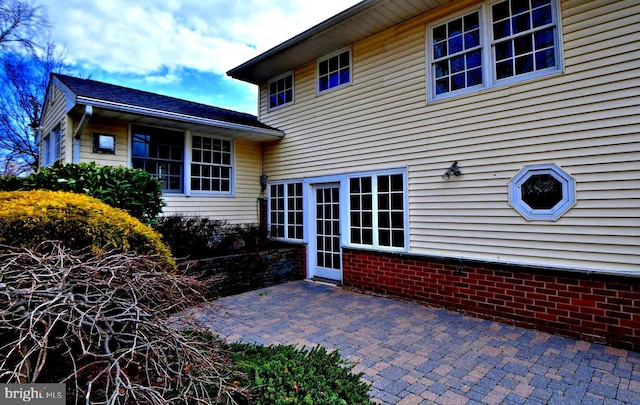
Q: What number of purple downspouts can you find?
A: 0